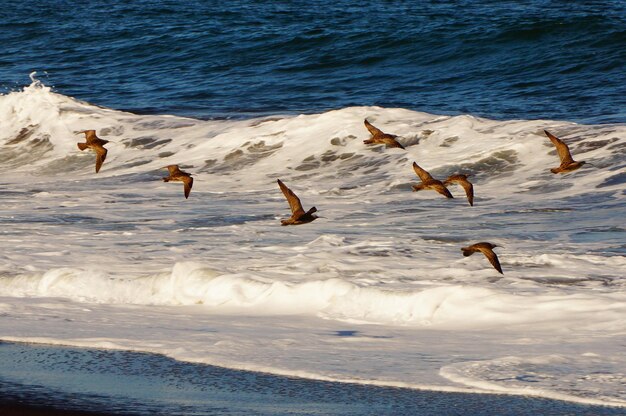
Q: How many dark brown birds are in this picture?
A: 8